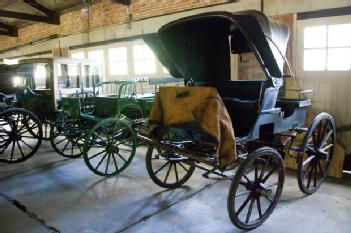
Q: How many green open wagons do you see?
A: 1